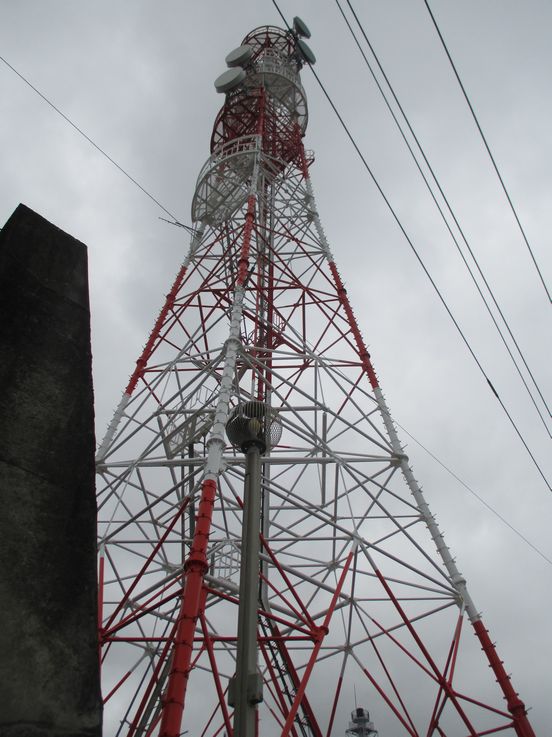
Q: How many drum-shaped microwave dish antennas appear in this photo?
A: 4